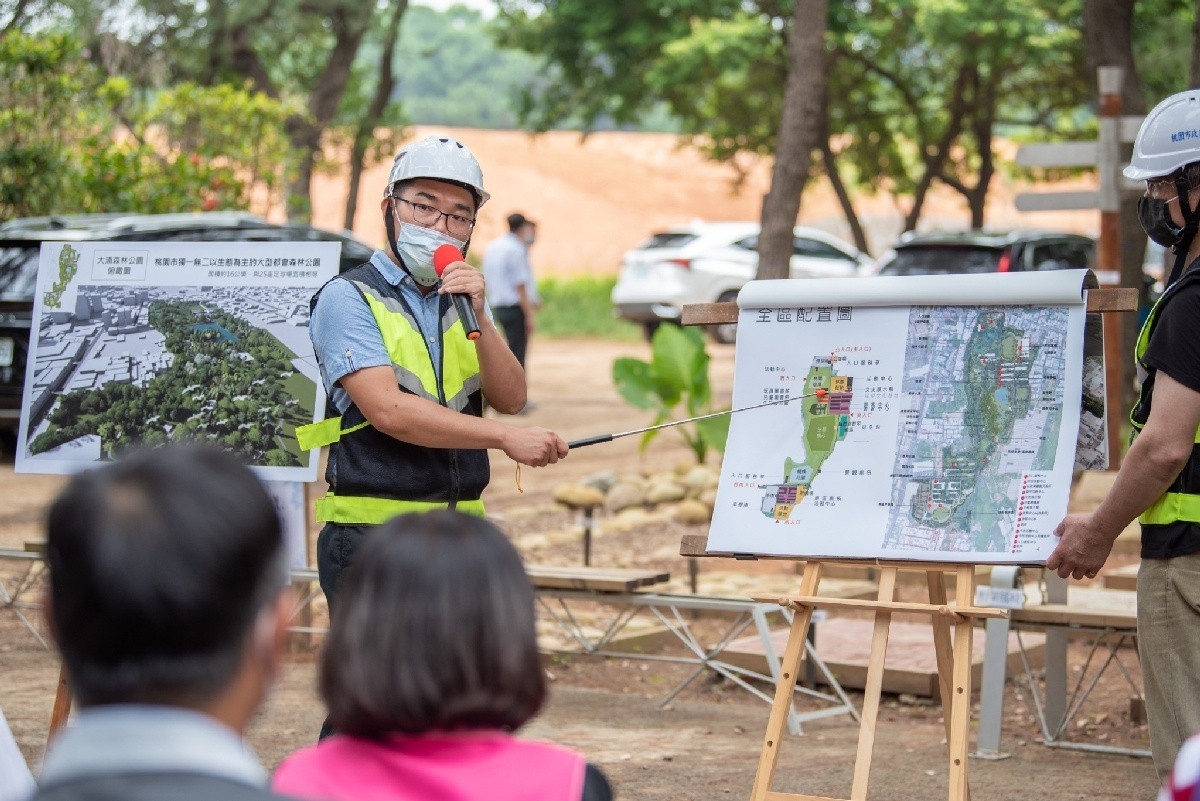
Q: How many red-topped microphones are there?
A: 1